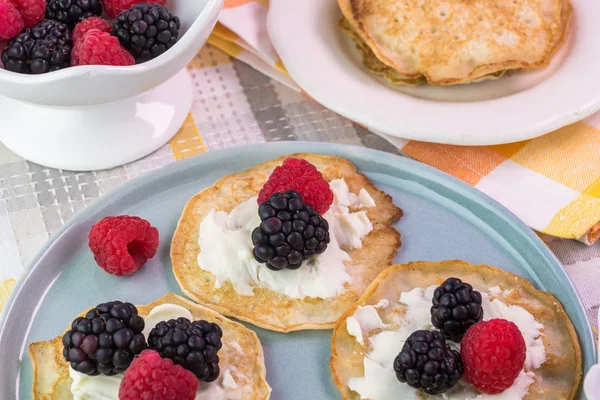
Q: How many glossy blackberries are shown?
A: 8